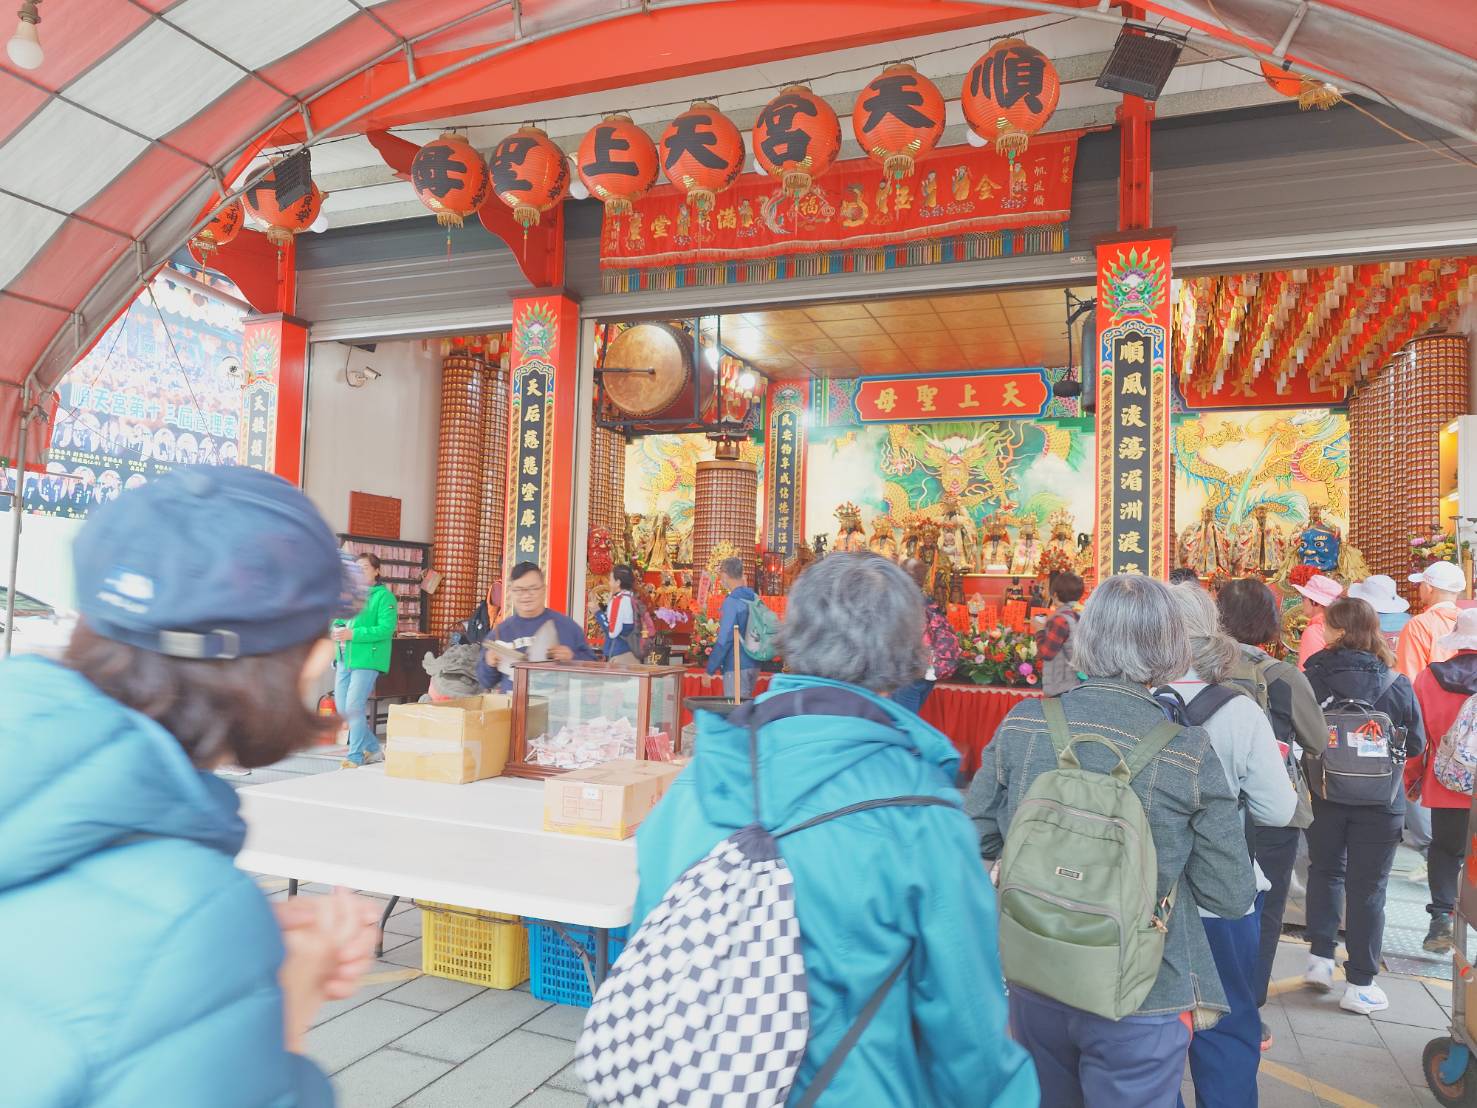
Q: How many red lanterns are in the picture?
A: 10